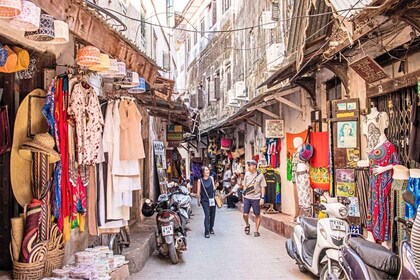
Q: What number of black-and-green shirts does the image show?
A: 1